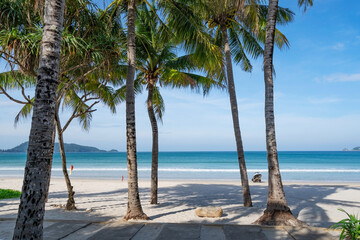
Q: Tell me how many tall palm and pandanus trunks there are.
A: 6